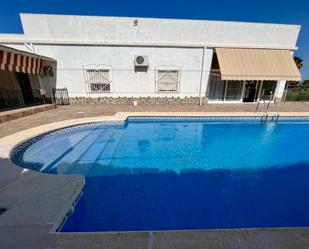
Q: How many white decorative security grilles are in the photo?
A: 2